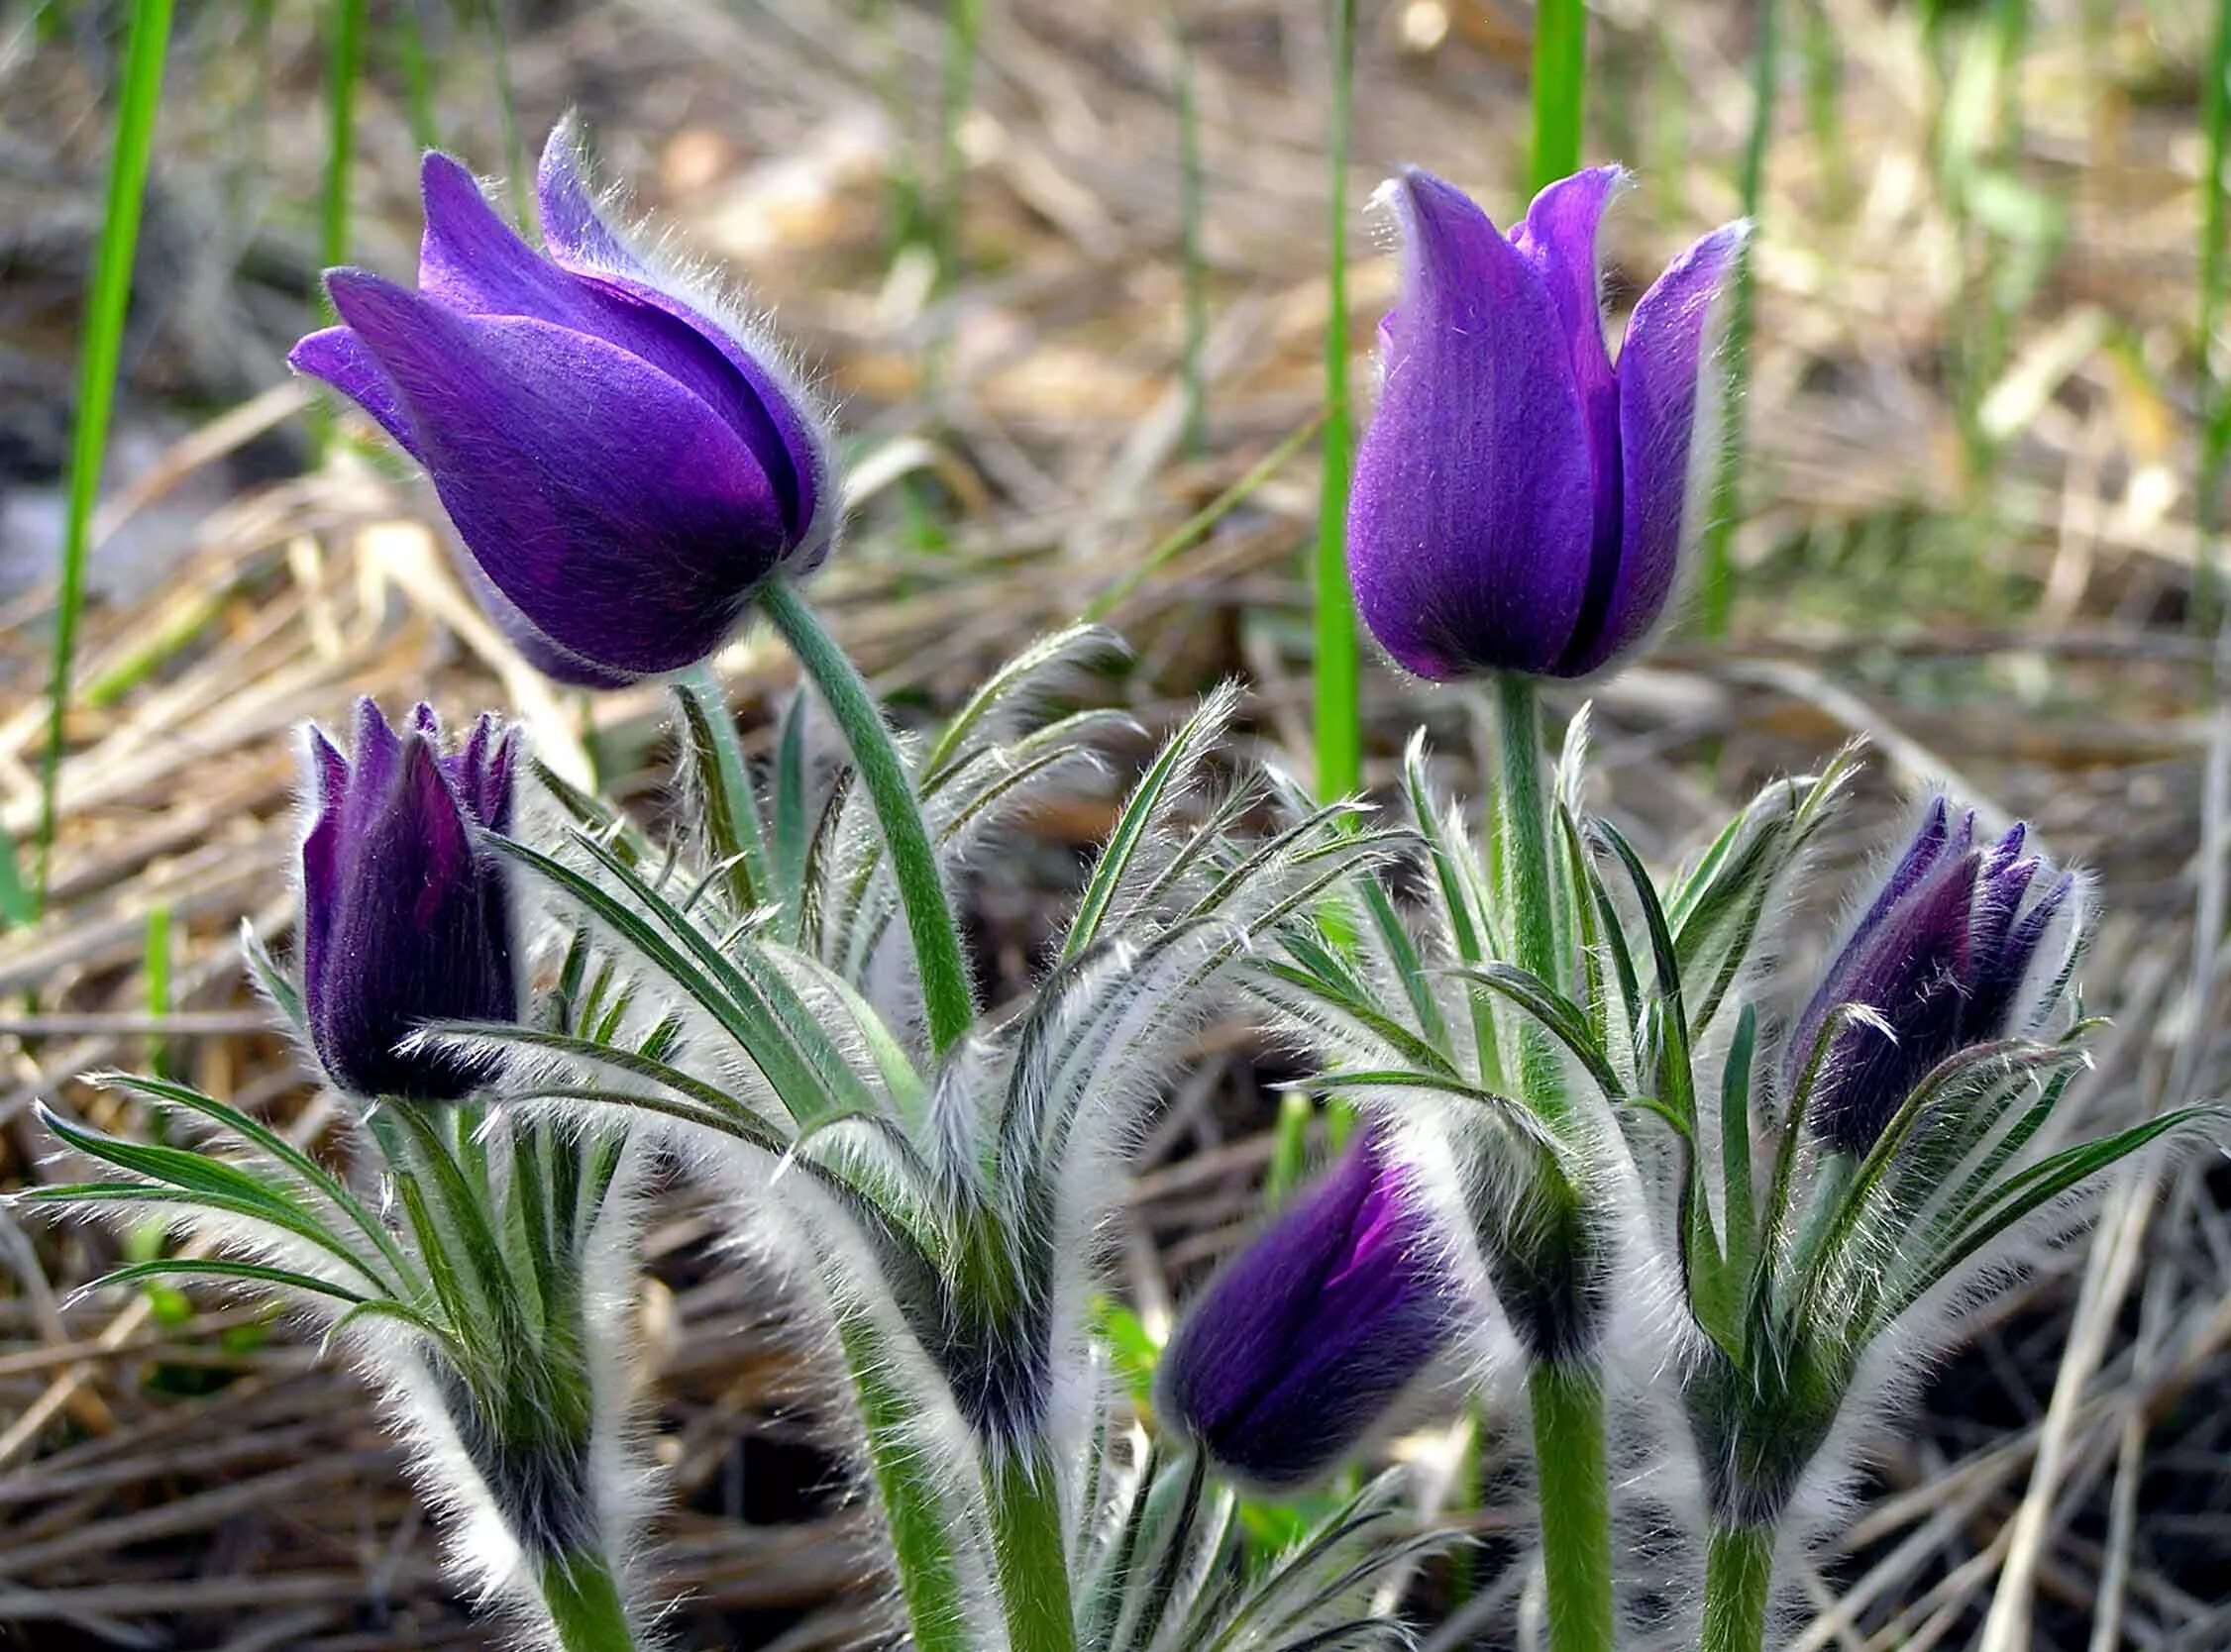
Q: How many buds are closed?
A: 3